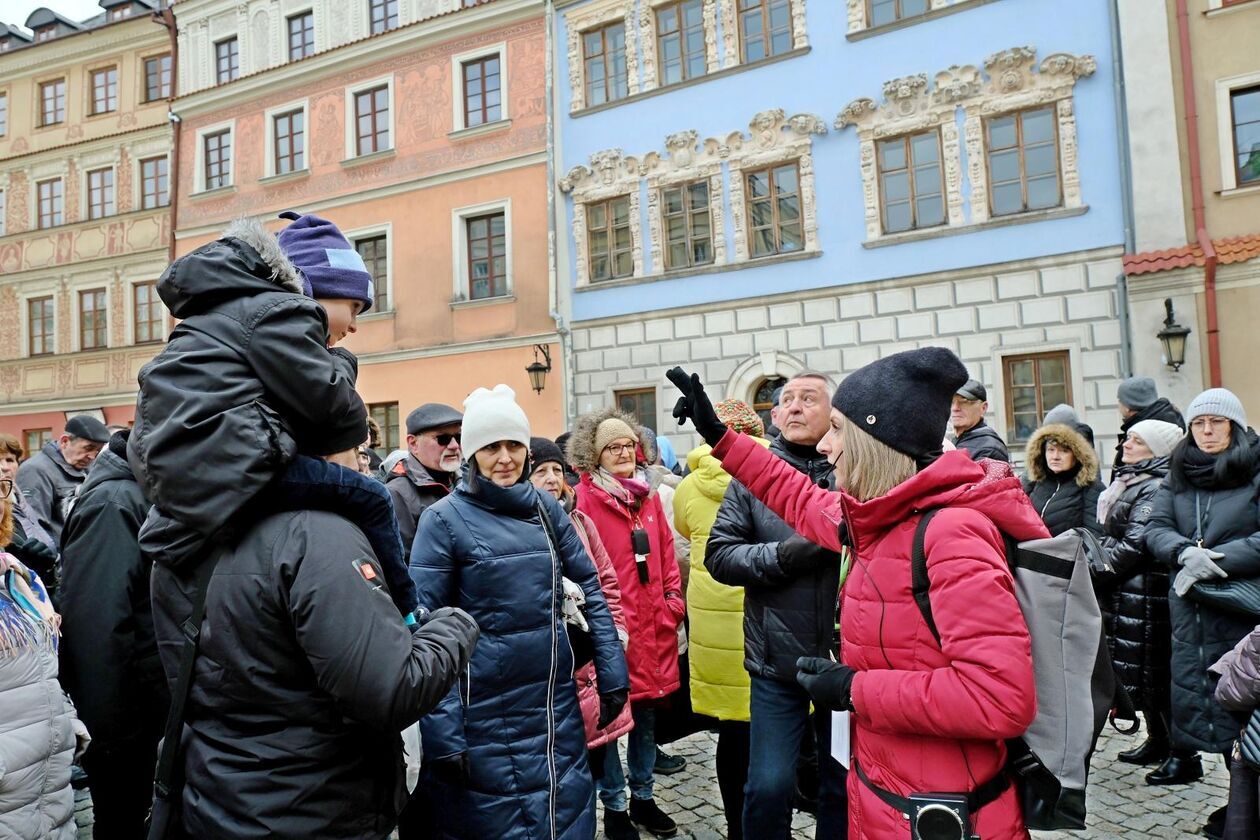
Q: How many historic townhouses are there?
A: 4